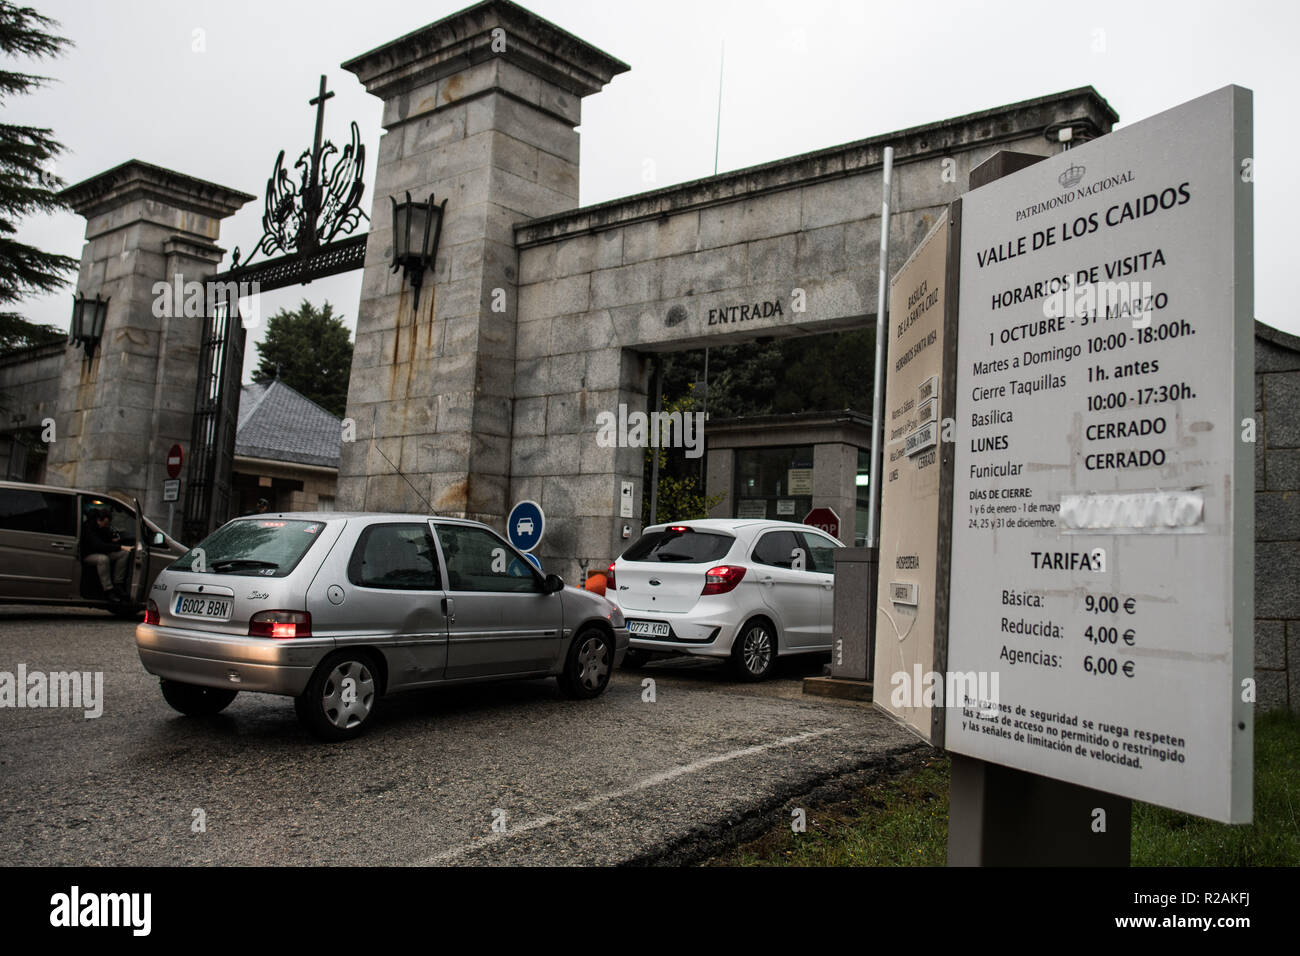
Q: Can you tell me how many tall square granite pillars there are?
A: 2